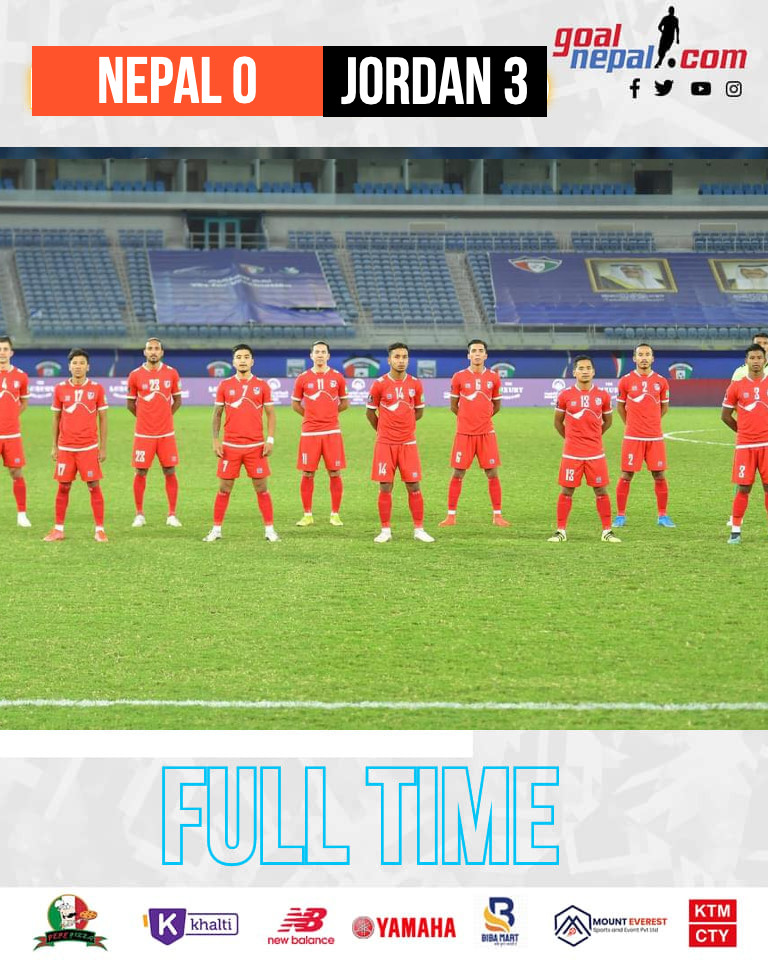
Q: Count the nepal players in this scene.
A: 11